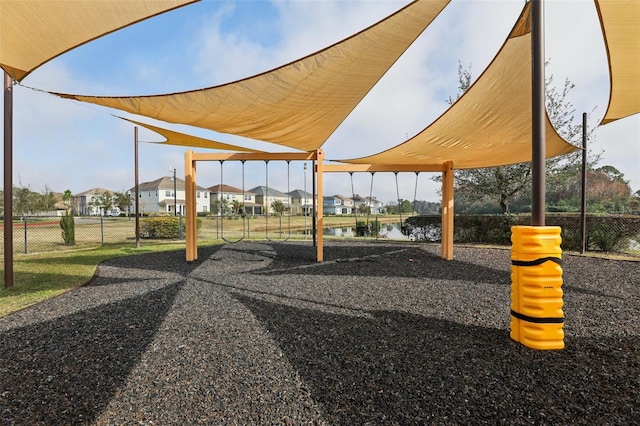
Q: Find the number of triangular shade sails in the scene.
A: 5